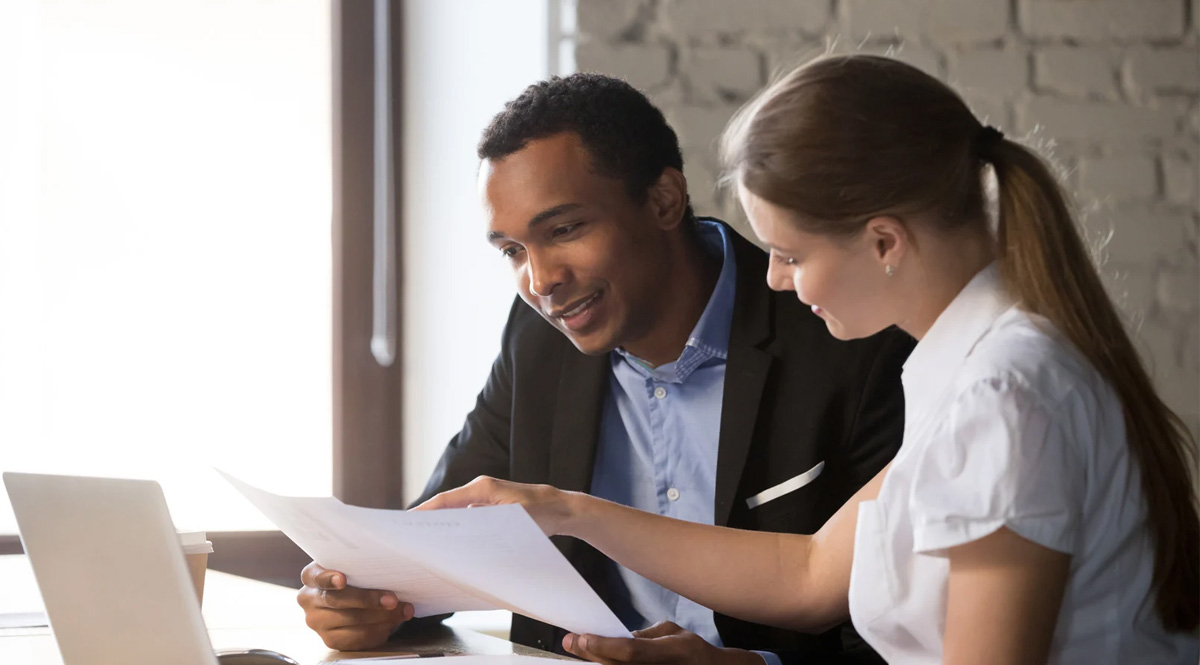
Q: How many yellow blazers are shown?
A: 0